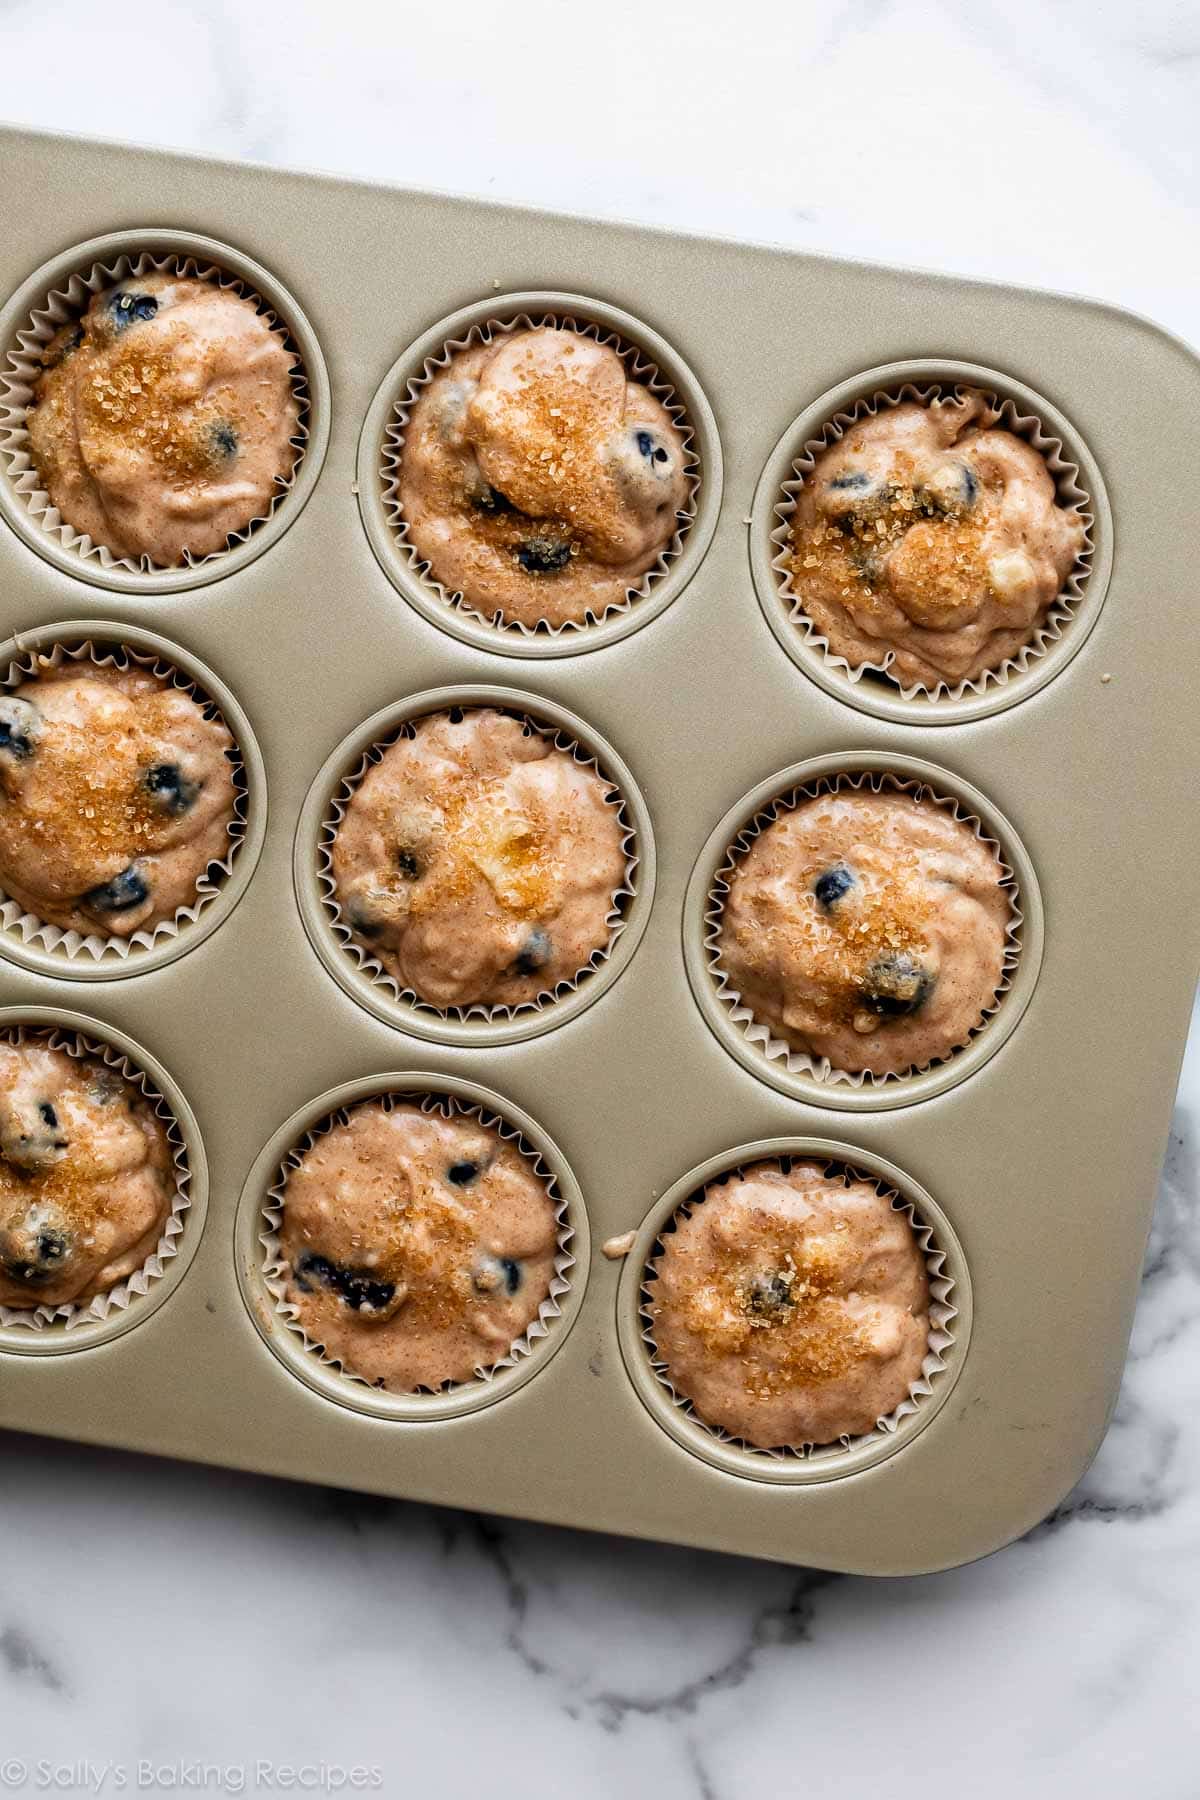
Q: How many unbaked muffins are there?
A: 9